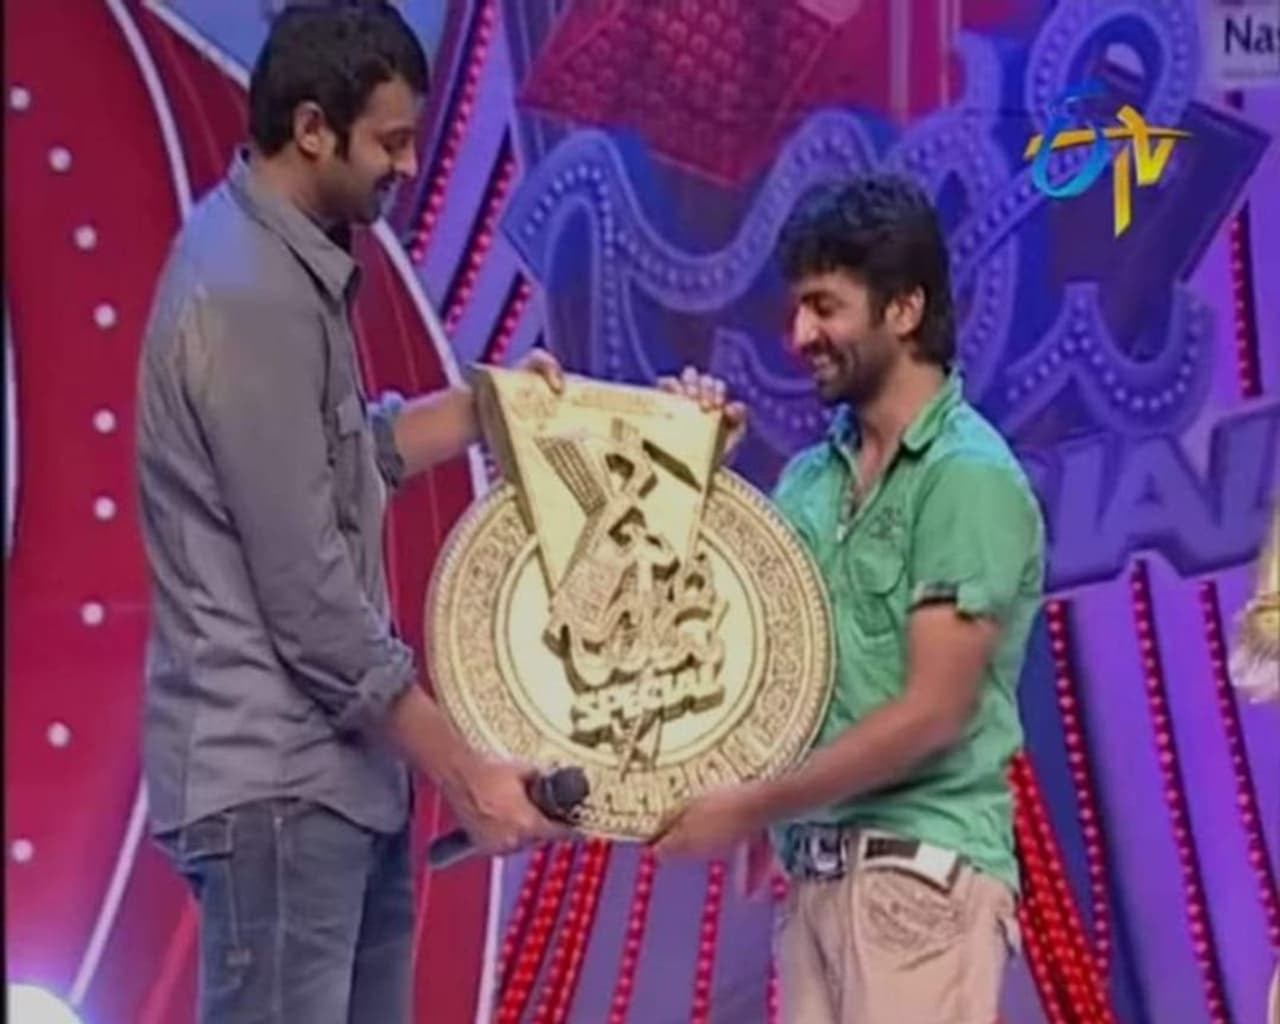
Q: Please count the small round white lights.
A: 9